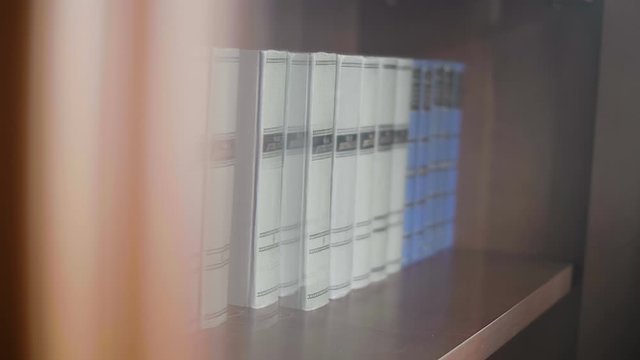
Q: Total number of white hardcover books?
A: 8